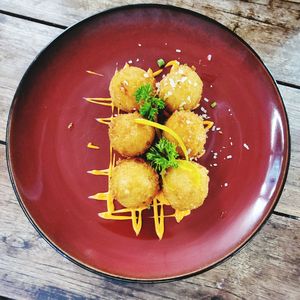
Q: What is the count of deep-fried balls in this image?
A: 6